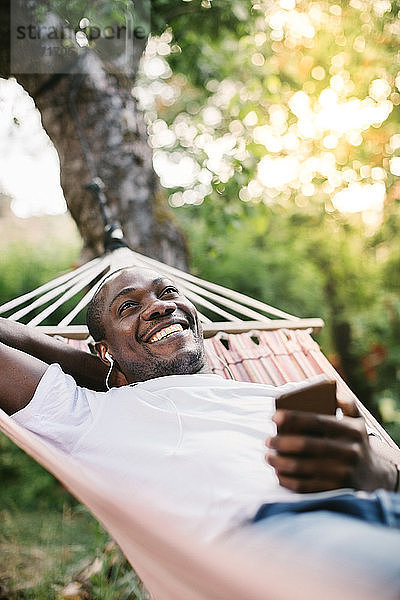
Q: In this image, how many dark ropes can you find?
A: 1